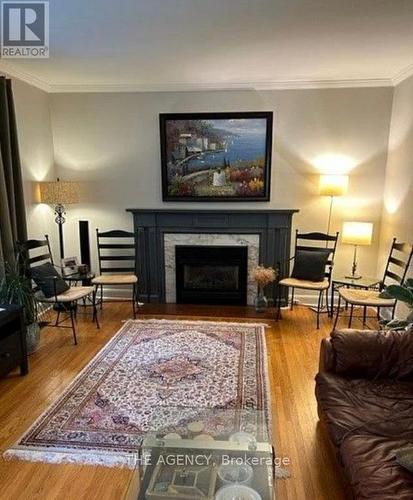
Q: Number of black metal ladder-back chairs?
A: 4